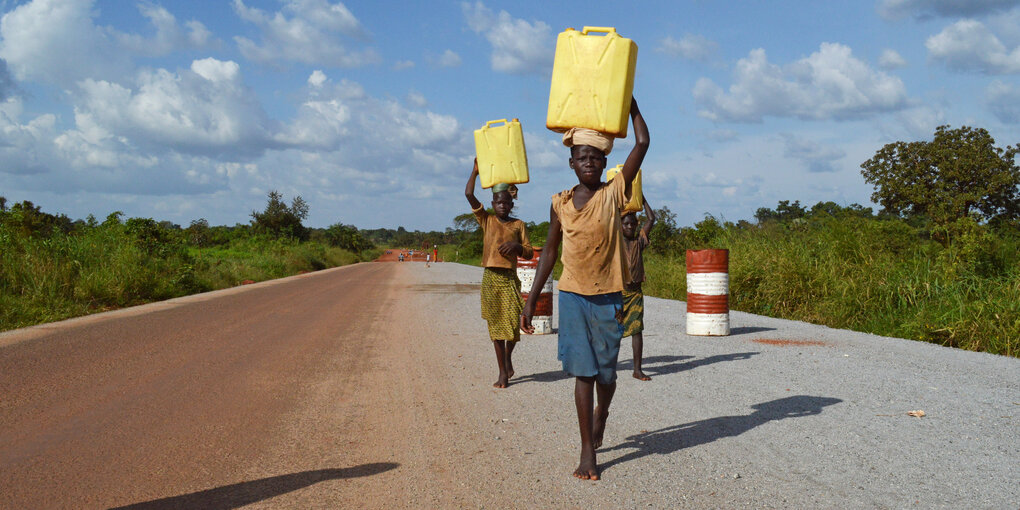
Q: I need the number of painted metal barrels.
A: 2